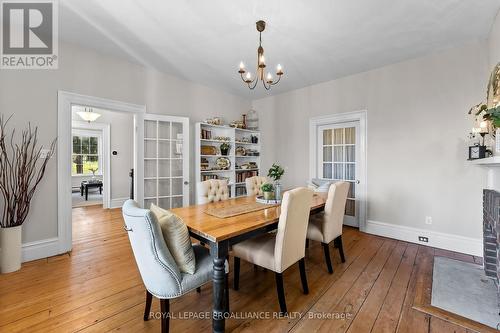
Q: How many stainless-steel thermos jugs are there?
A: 0